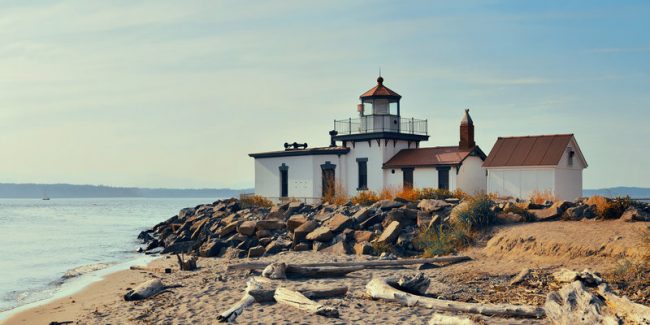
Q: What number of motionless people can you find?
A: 0